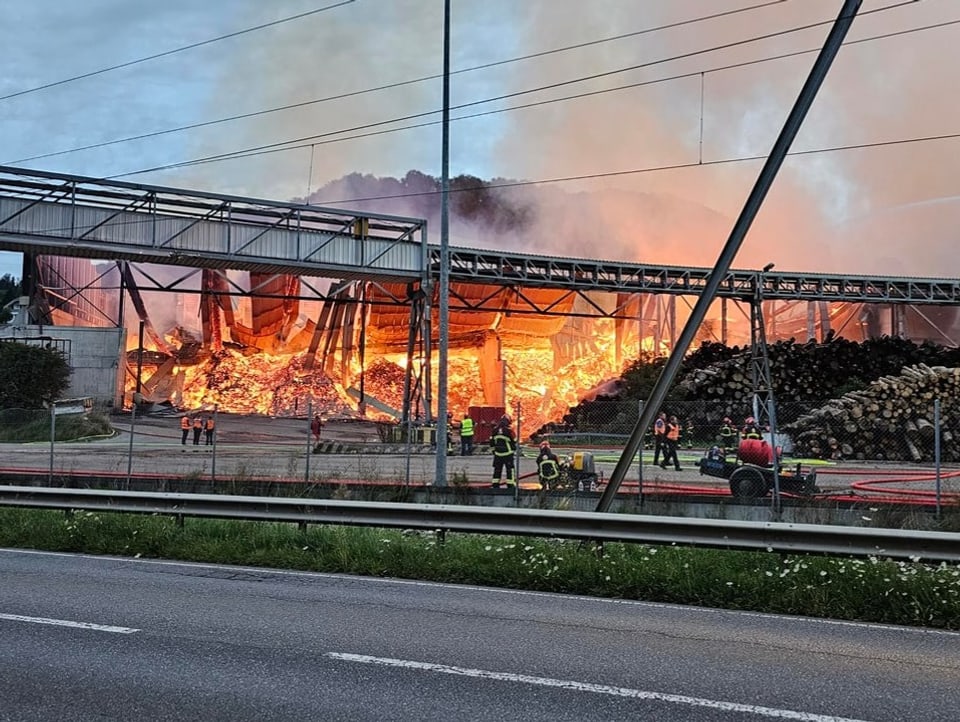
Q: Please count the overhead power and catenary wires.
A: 5